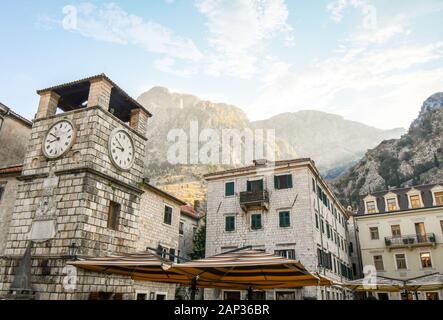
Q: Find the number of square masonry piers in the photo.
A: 3